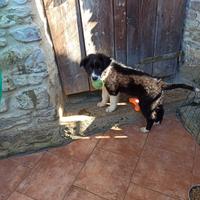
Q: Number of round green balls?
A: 1